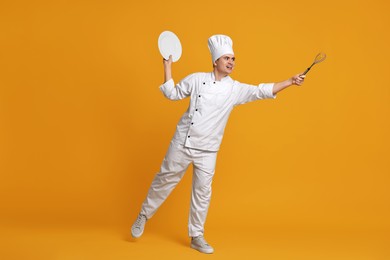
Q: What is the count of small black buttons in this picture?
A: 6